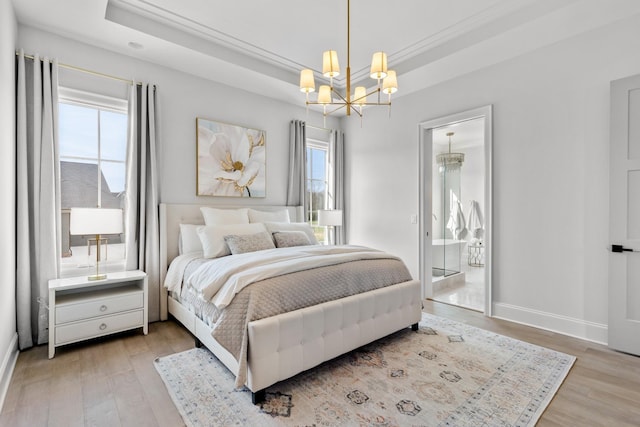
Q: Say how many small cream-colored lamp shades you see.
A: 6